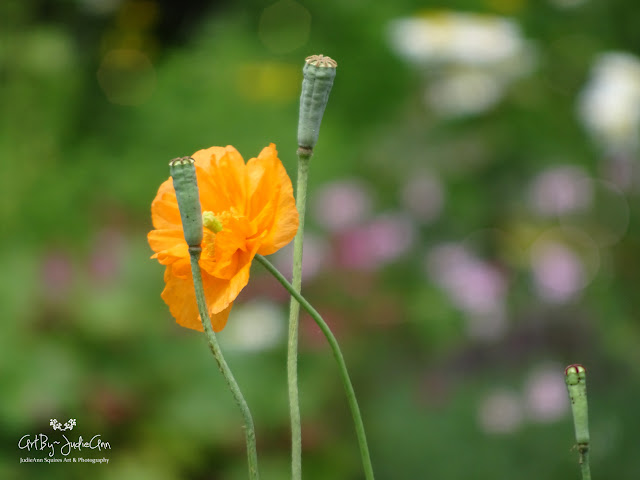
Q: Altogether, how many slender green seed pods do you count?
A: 3